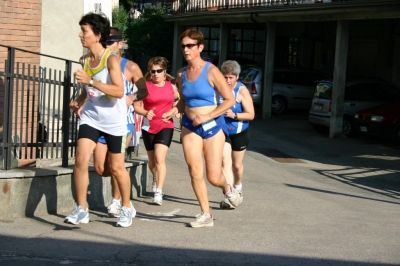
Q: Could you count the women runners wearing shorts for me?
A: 4